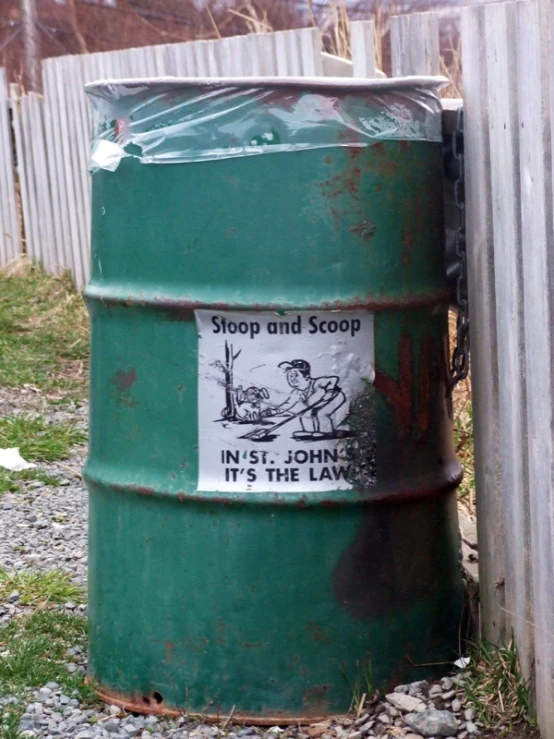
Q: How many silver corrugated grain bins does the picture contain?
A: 0